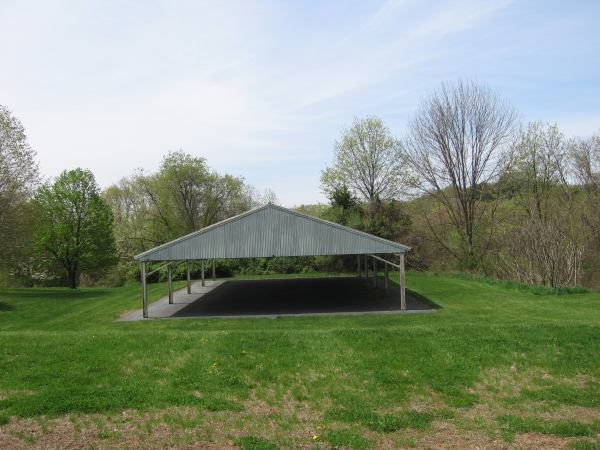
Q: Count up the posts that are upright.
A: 10